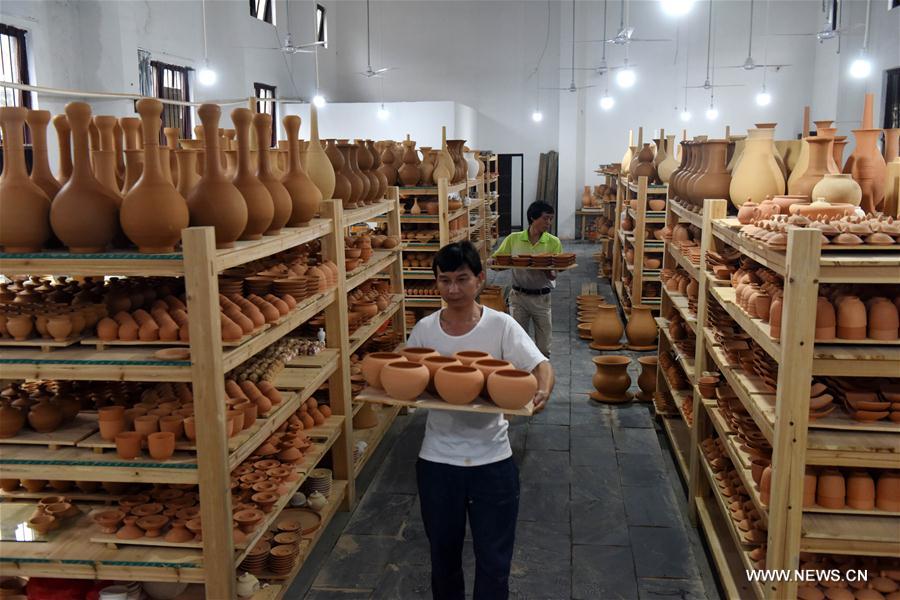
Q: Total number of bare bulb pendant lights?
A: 11